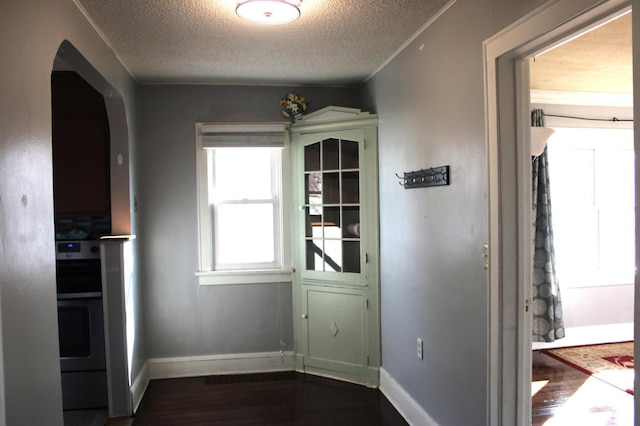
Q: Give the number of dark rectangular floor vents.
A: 1